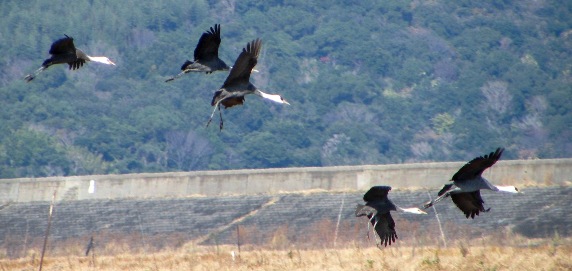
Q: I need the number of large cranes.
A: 5